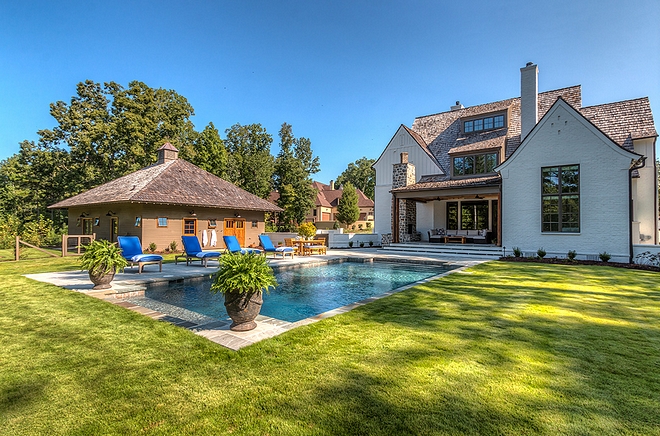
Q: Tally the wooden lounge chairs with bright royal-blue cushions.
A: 4